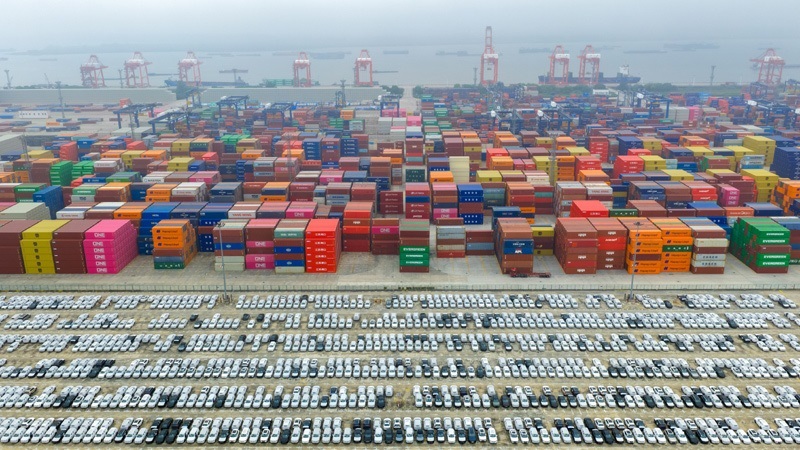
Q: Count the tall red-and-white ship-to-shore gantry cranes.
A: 9